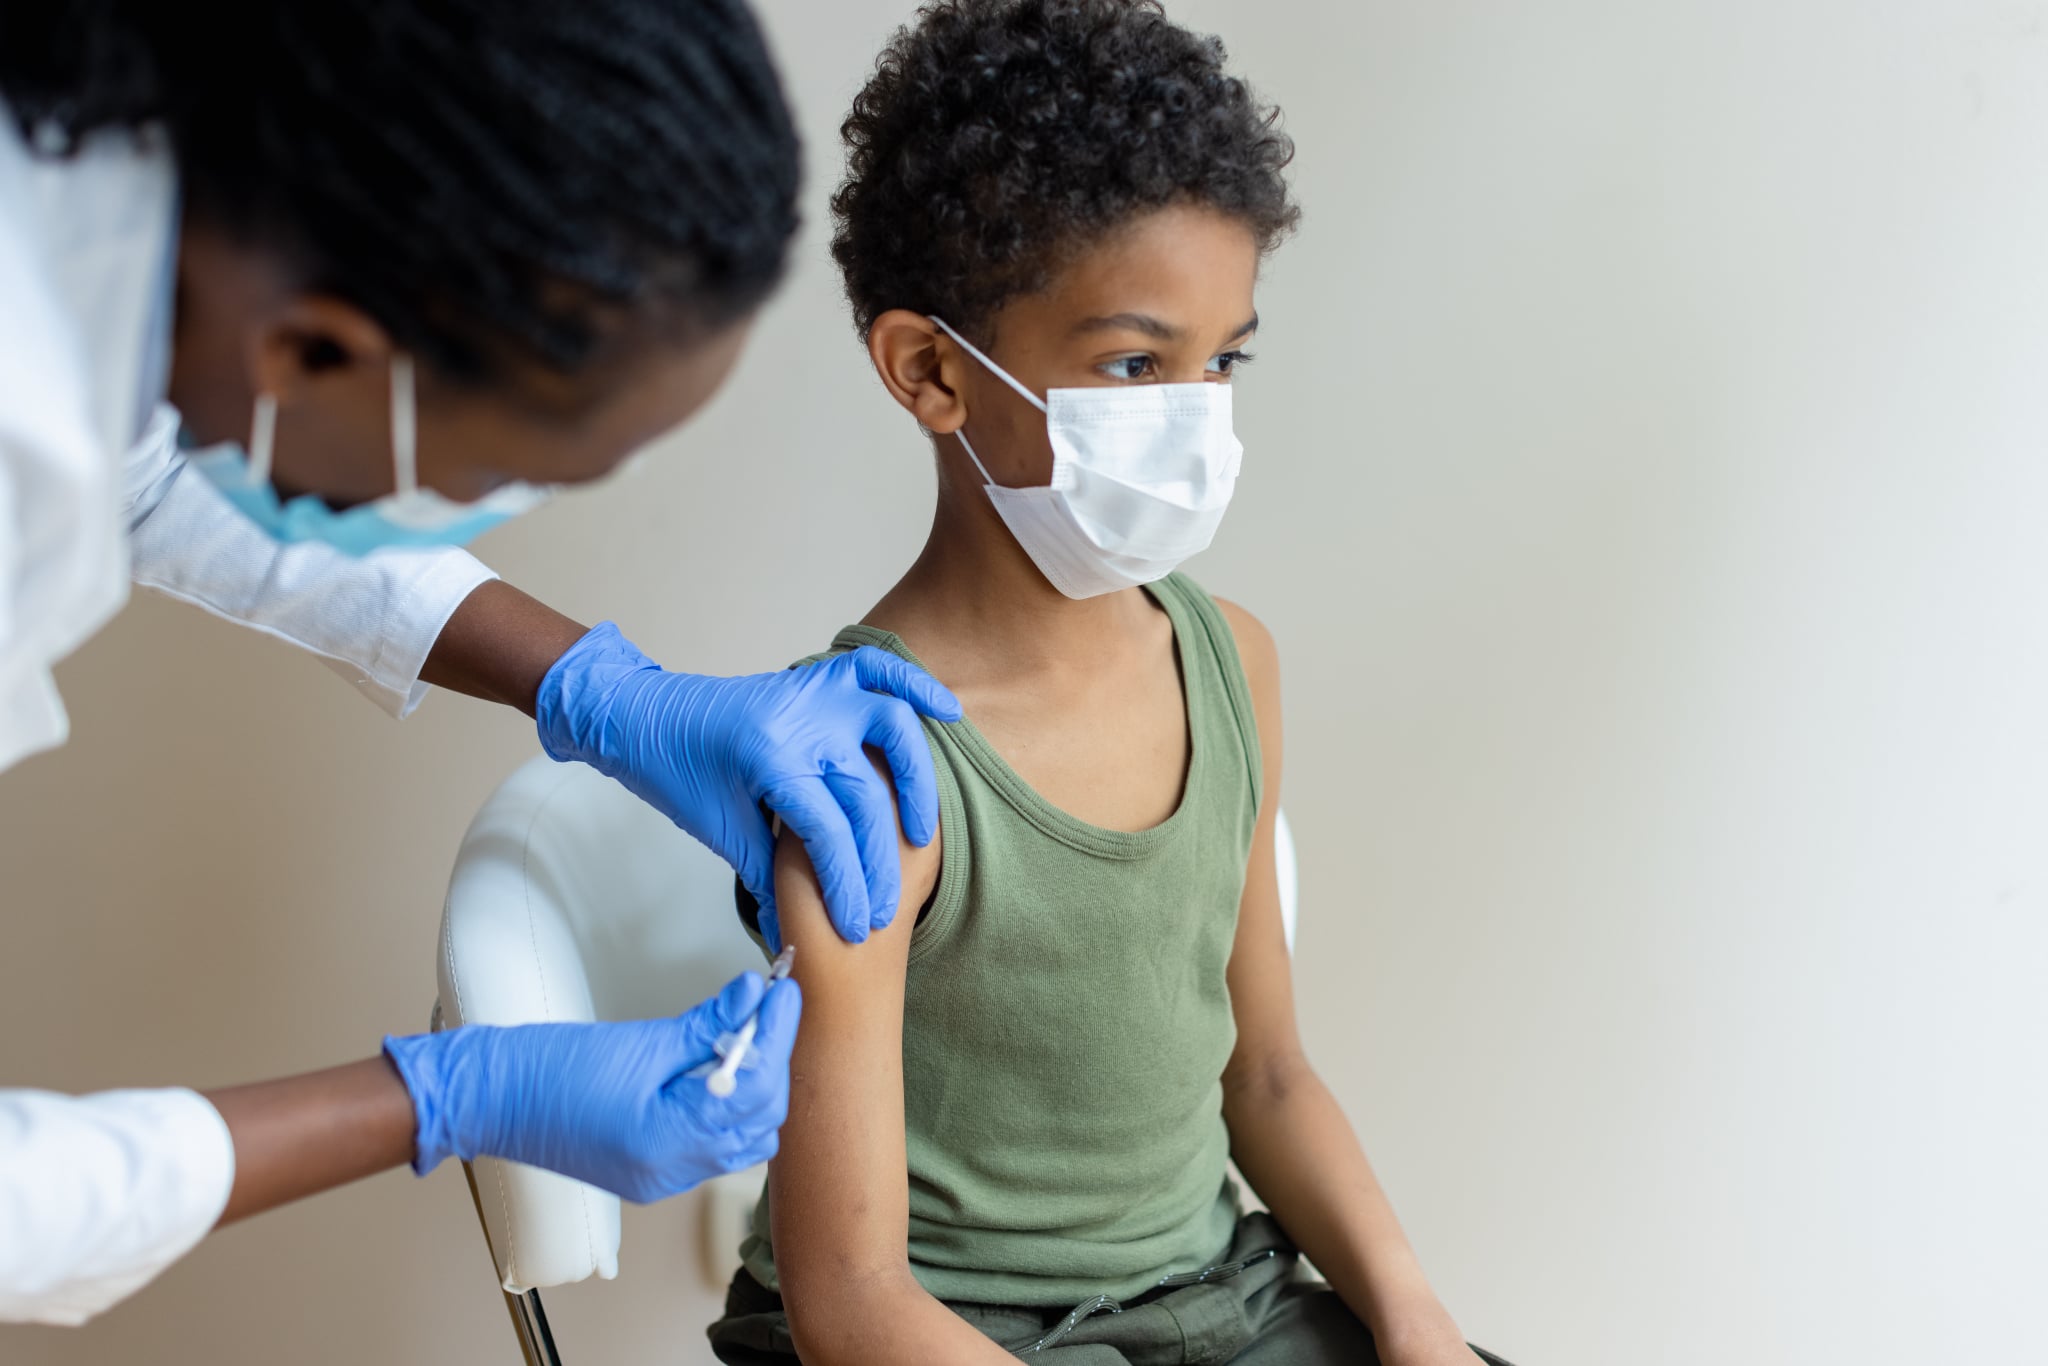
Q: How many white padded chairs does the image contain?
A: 1